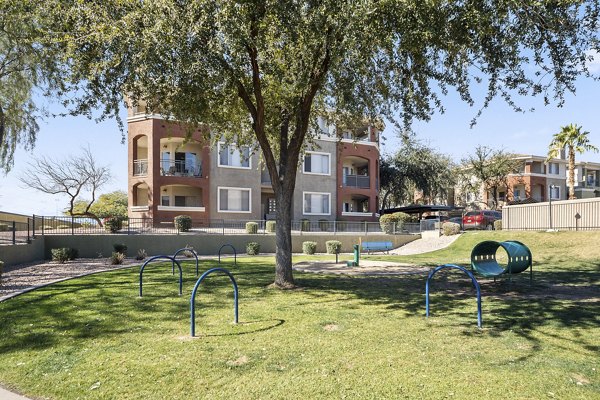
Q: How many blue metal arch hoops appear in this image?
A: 5